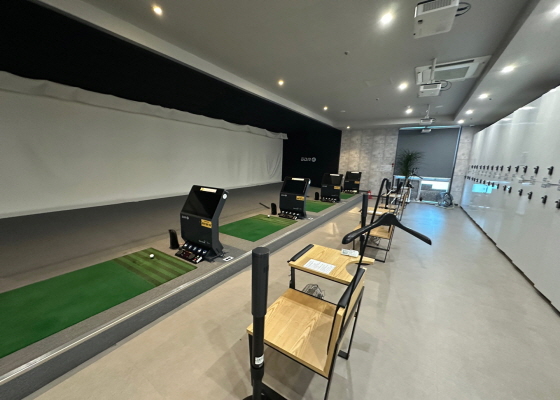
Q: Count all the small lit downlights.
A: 12